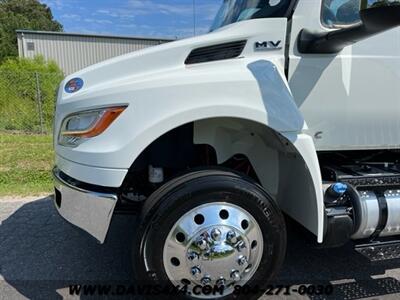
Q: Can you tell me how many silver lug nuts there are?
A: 10